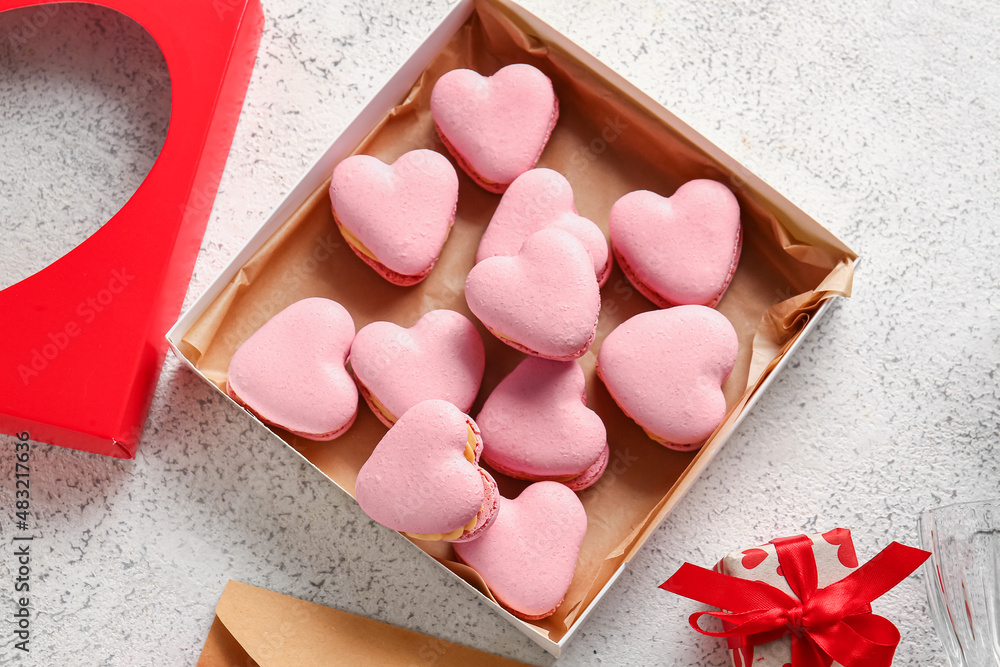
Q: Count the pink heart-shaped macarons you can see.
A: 11